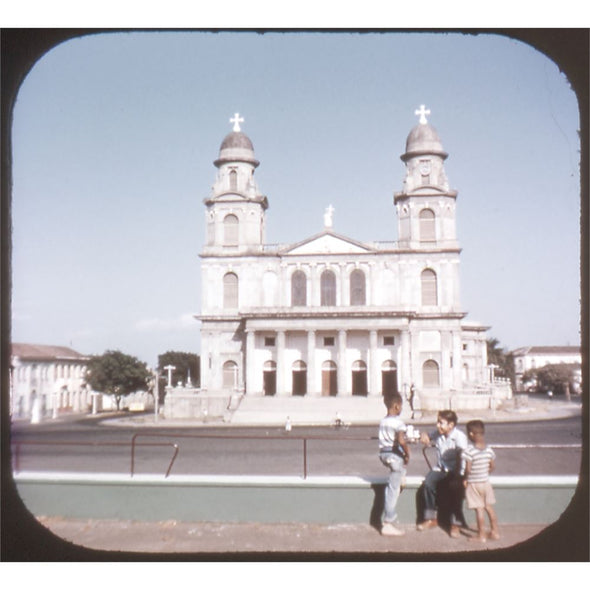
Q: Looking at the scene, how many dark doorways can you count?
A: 5